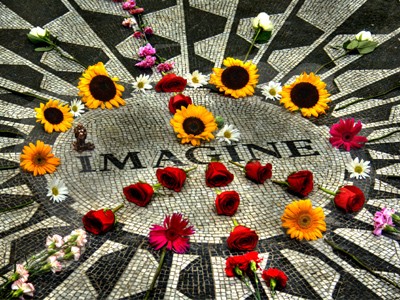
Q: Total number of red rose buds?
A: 11